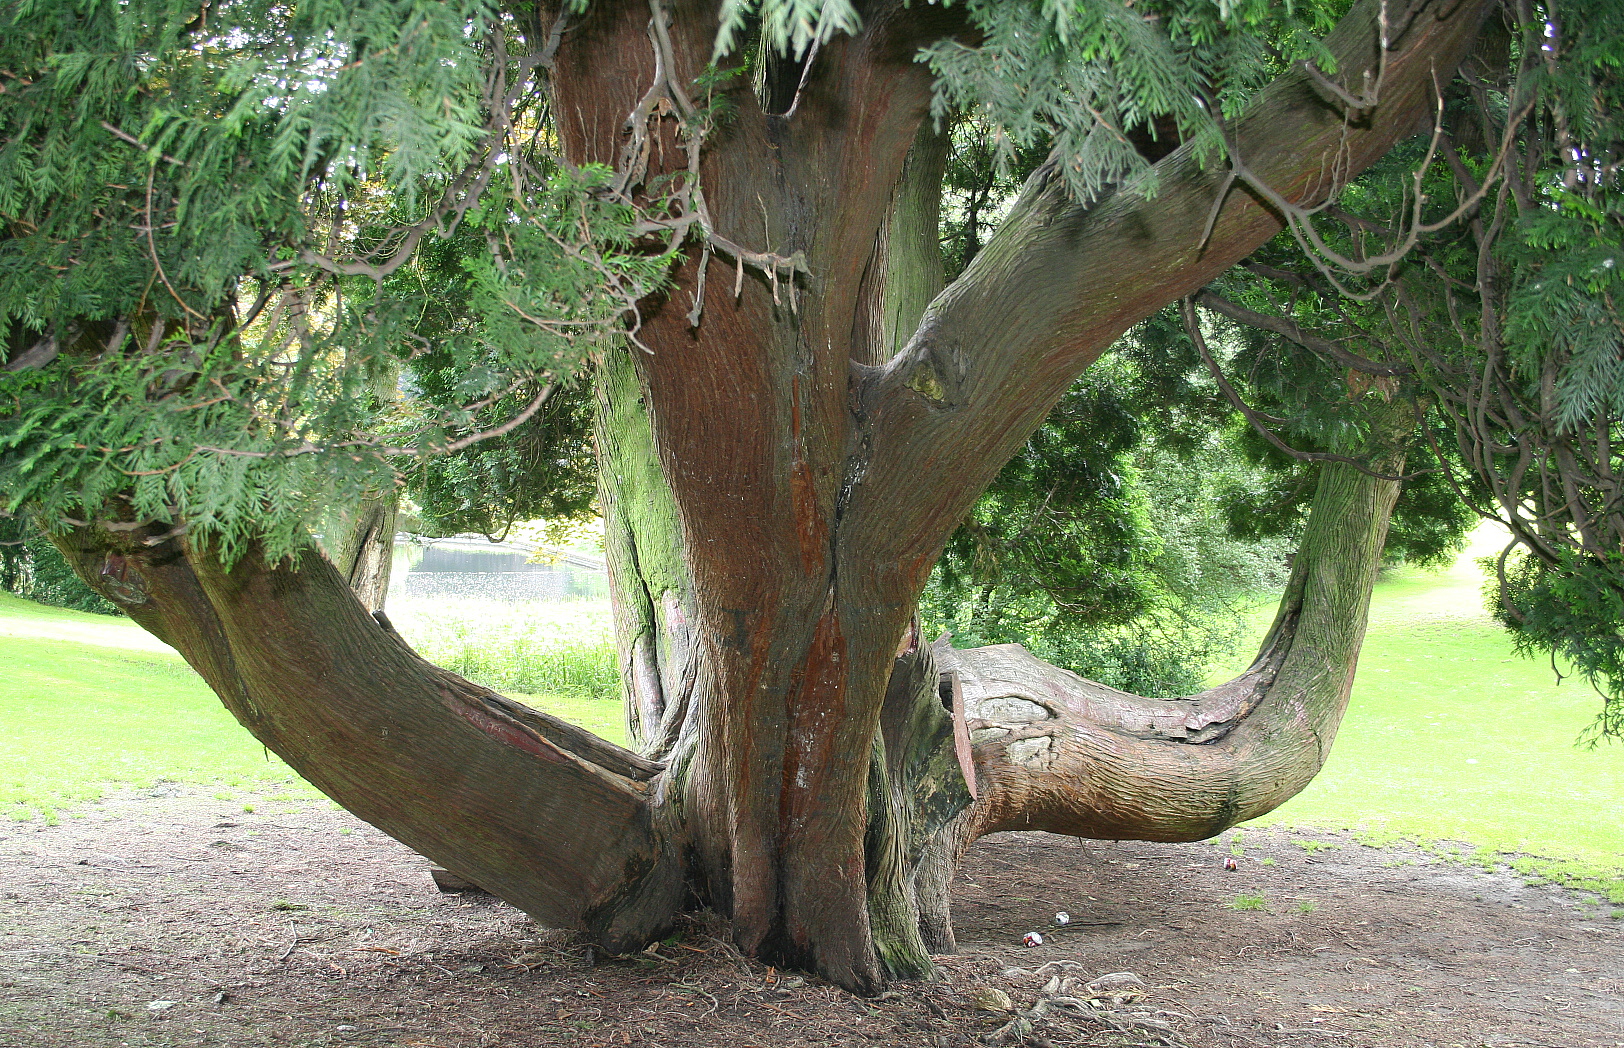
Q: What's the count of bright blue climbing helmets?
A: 0